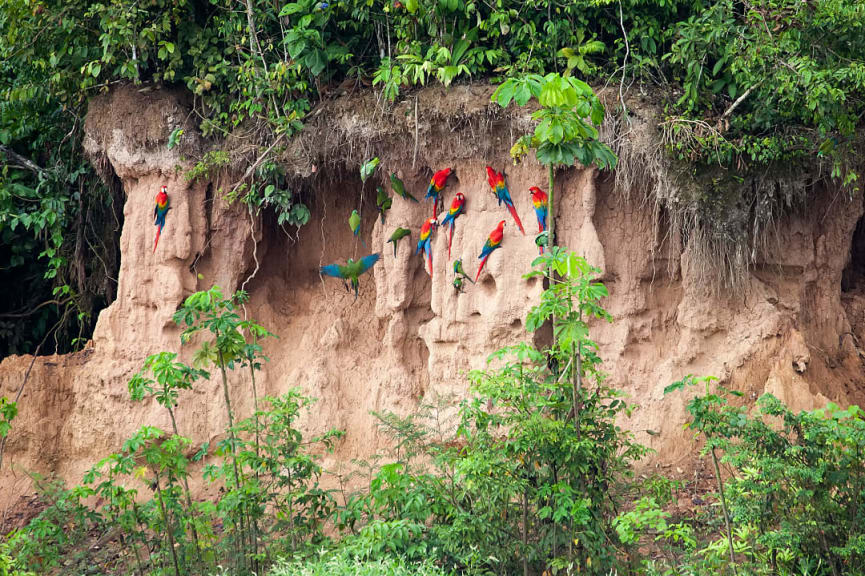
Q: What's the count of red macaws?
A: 7